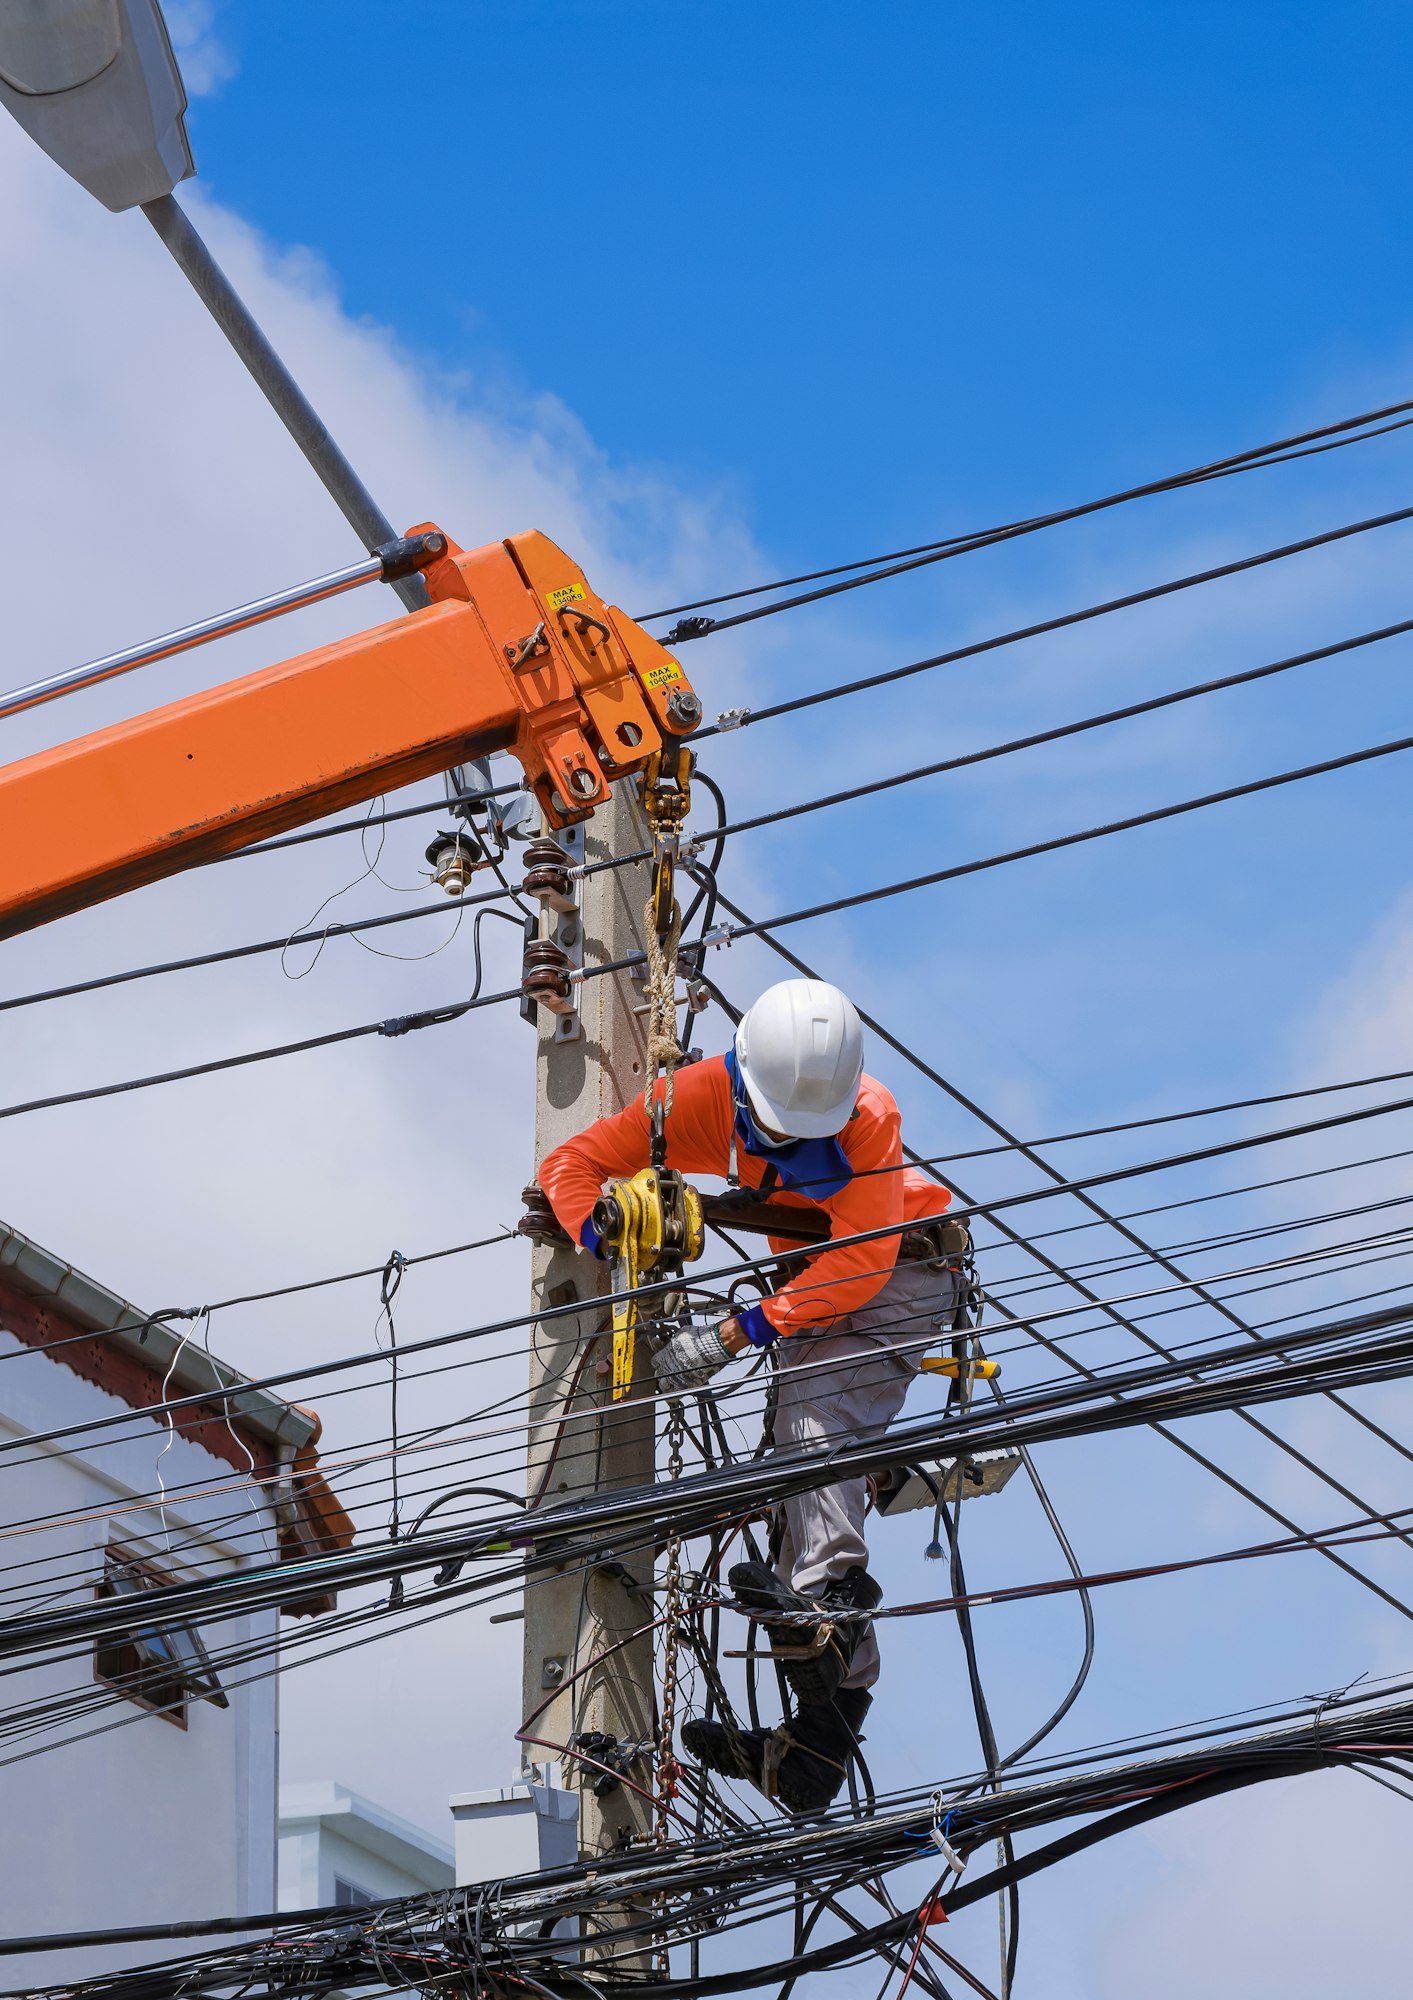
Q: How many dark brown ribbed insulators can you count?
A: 3